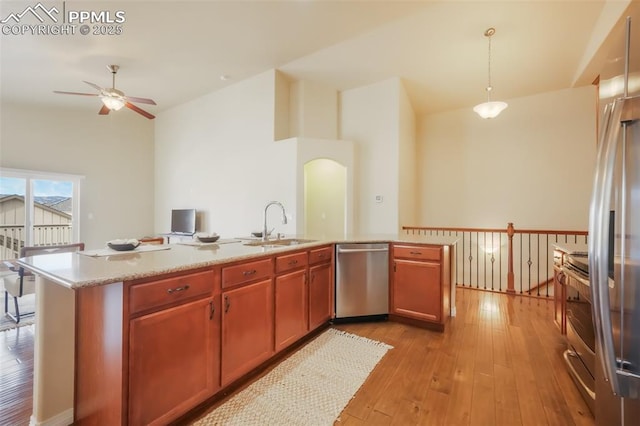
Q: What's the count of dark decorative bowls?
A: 3